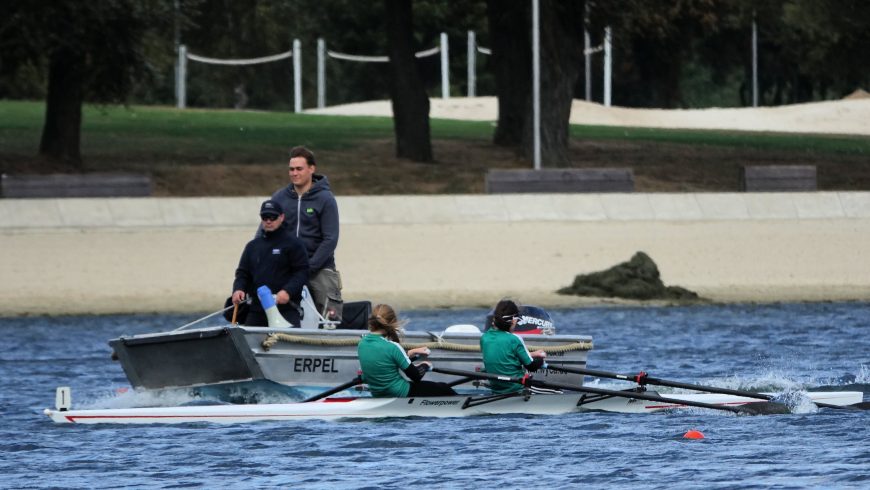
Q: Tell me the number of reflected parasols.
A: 0